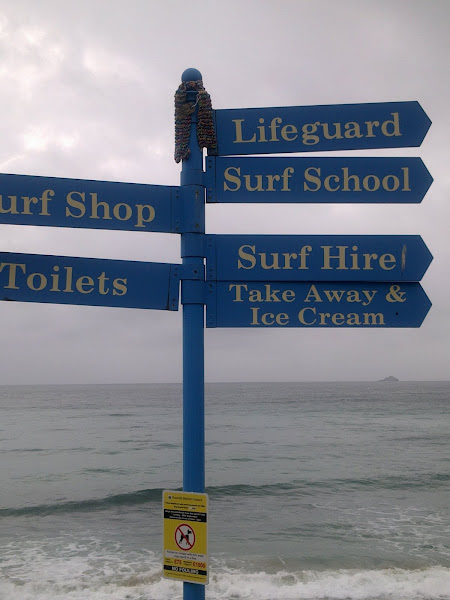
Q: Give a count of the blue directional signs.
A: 6